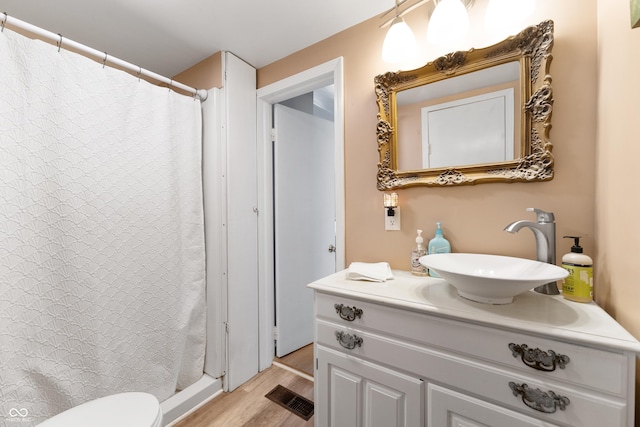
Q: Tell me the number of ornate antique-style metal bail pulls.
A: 4